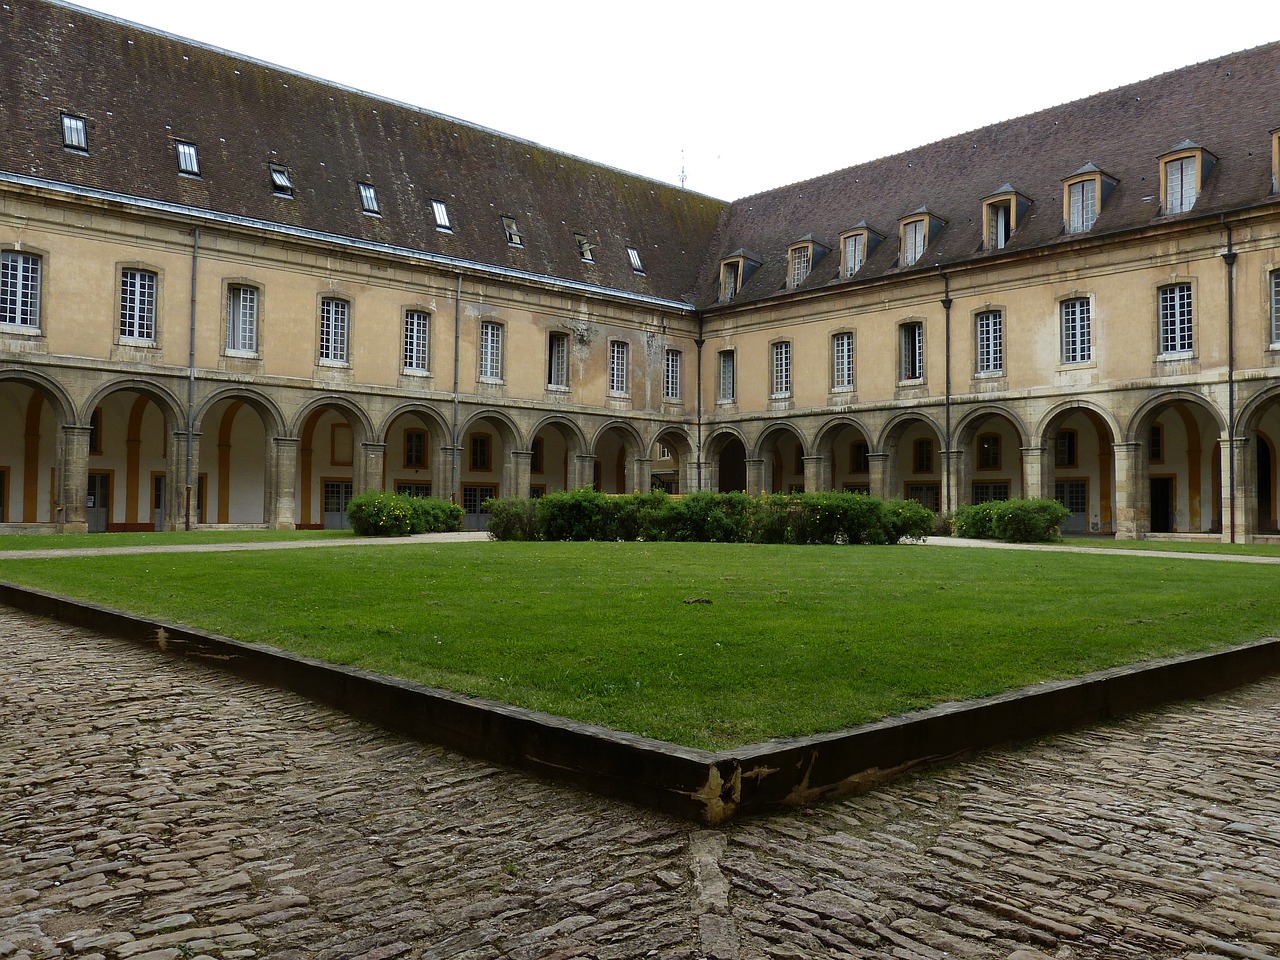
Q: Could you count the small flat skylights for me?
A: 8